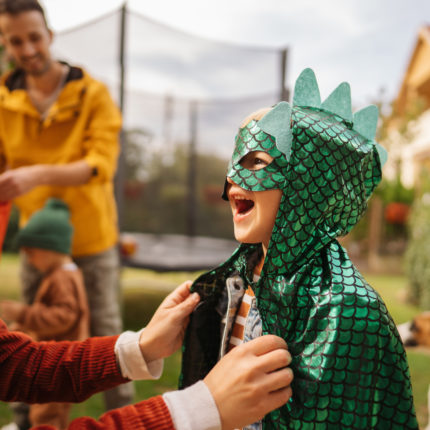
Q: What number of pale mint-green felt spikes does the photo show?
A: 5